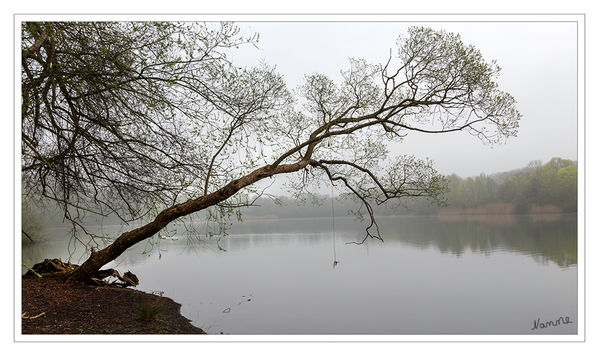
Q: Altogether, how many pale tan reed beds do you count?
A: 2